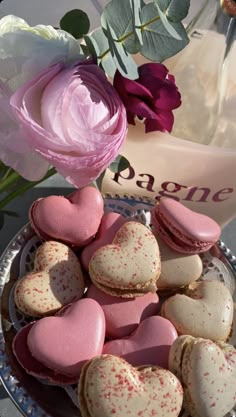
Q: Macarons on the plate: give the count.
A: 12